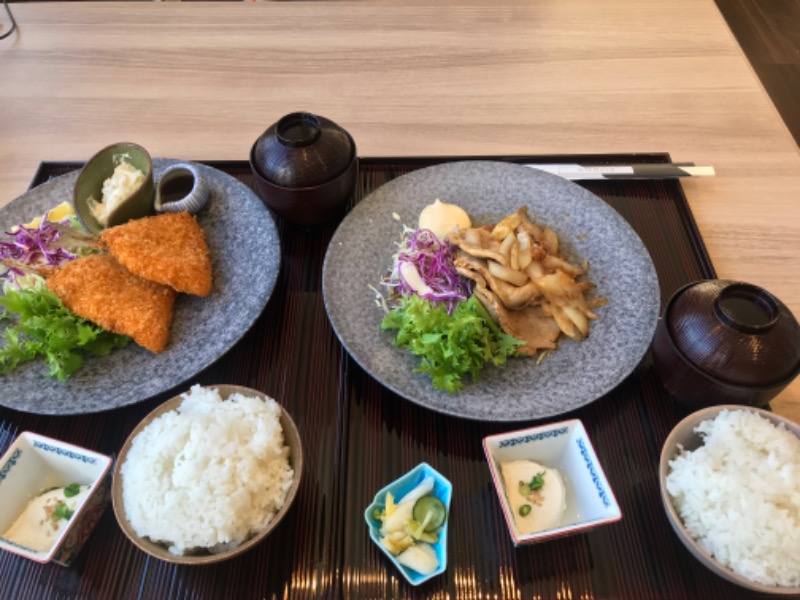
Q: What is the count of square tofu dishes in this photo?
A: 2